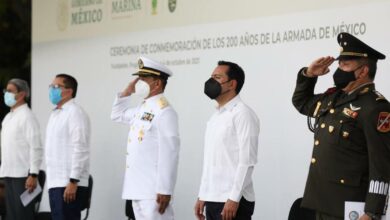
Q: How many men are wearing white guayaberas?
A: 3